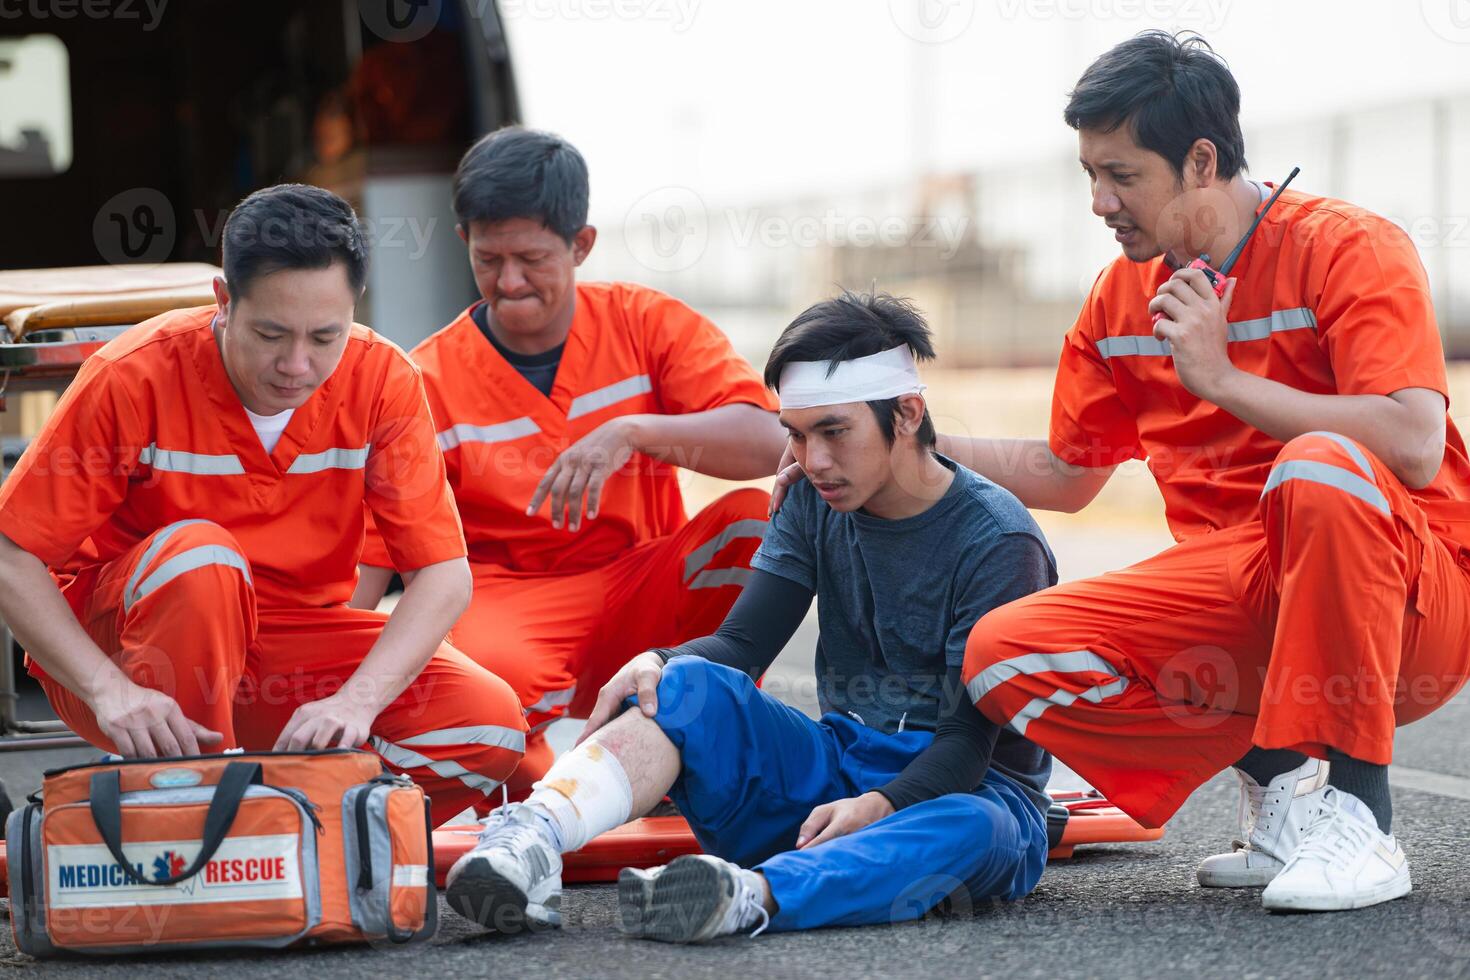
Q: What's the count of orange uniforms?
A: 3